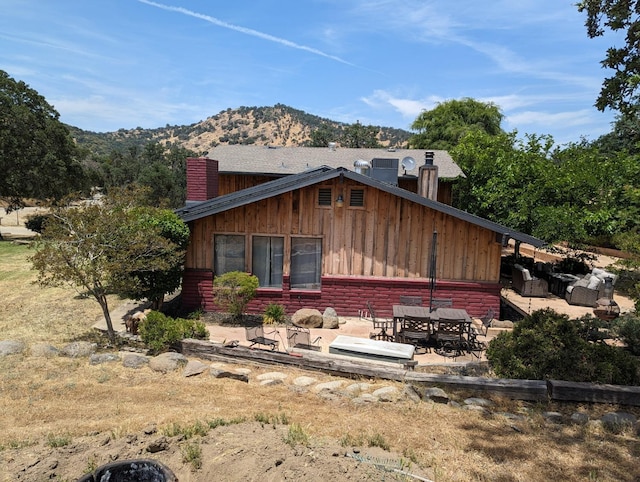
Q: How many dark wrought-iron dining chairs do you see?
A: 6